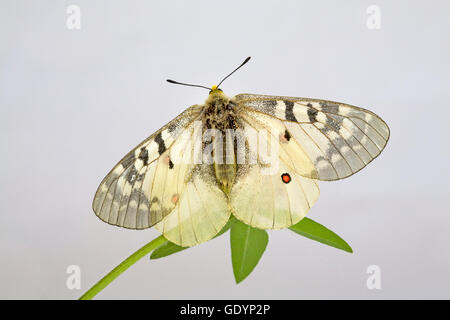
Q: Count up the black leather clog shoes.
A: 0